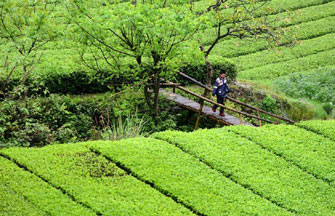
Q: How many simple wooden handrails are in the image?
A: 2